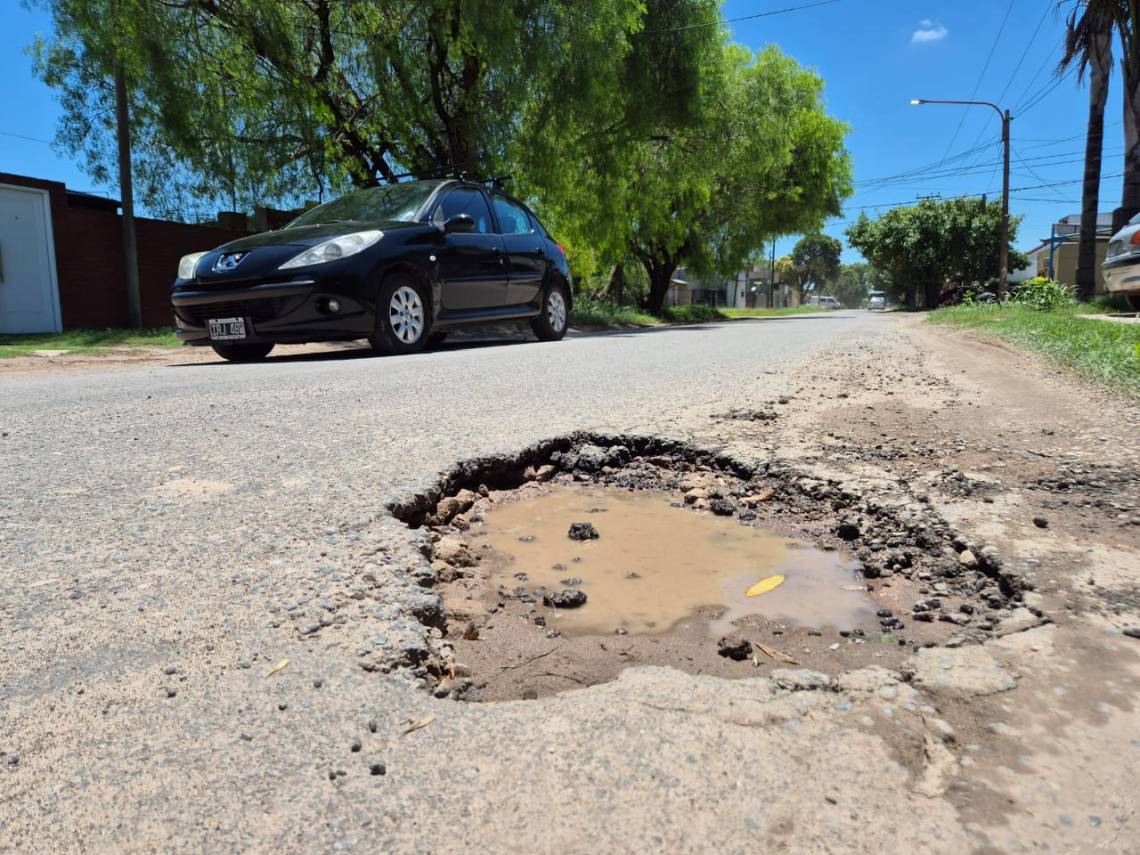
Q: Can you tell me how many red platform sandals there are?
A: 0